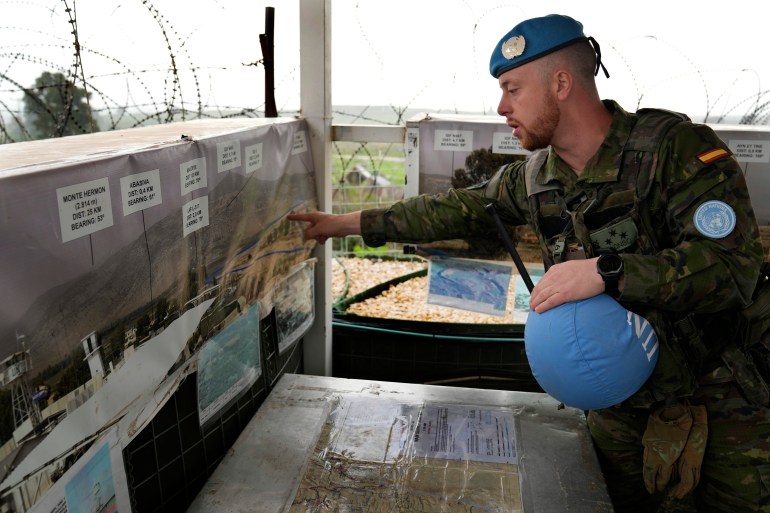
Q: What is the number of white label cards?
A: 10